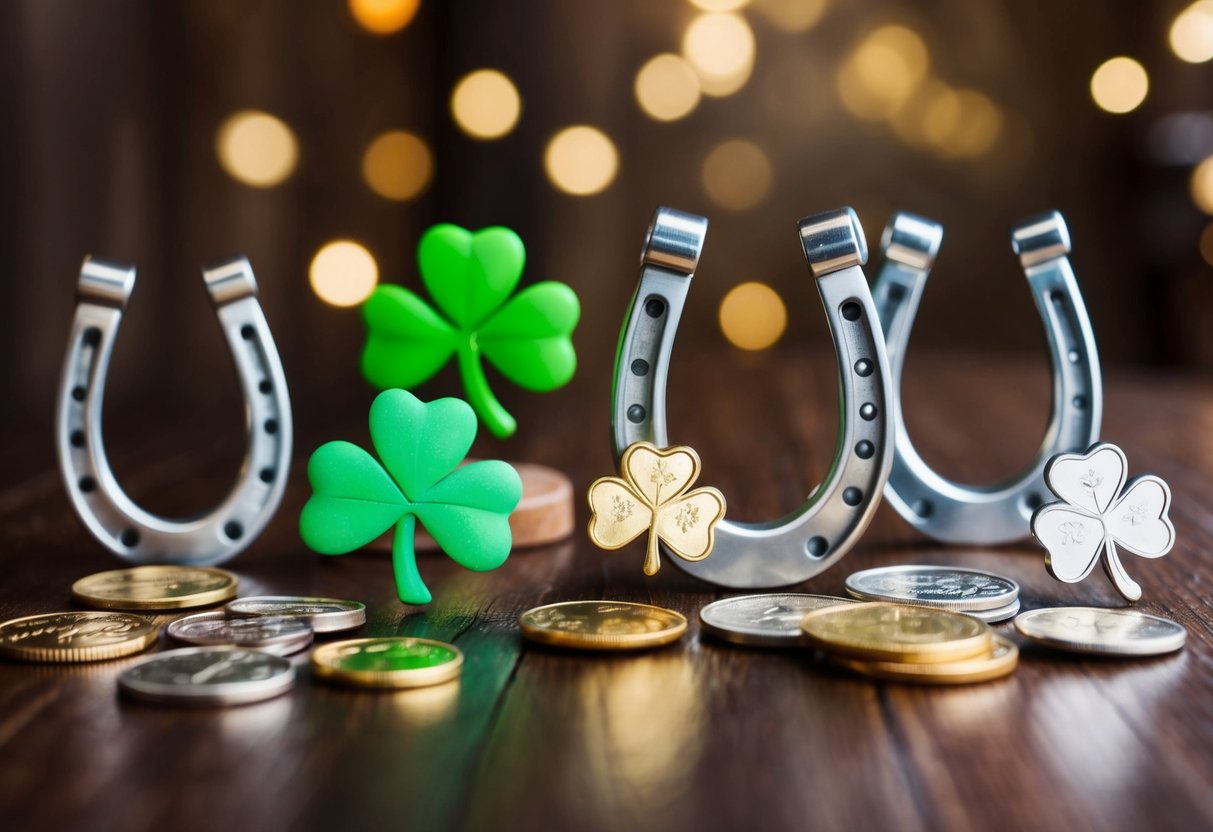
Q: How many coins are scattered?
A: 13